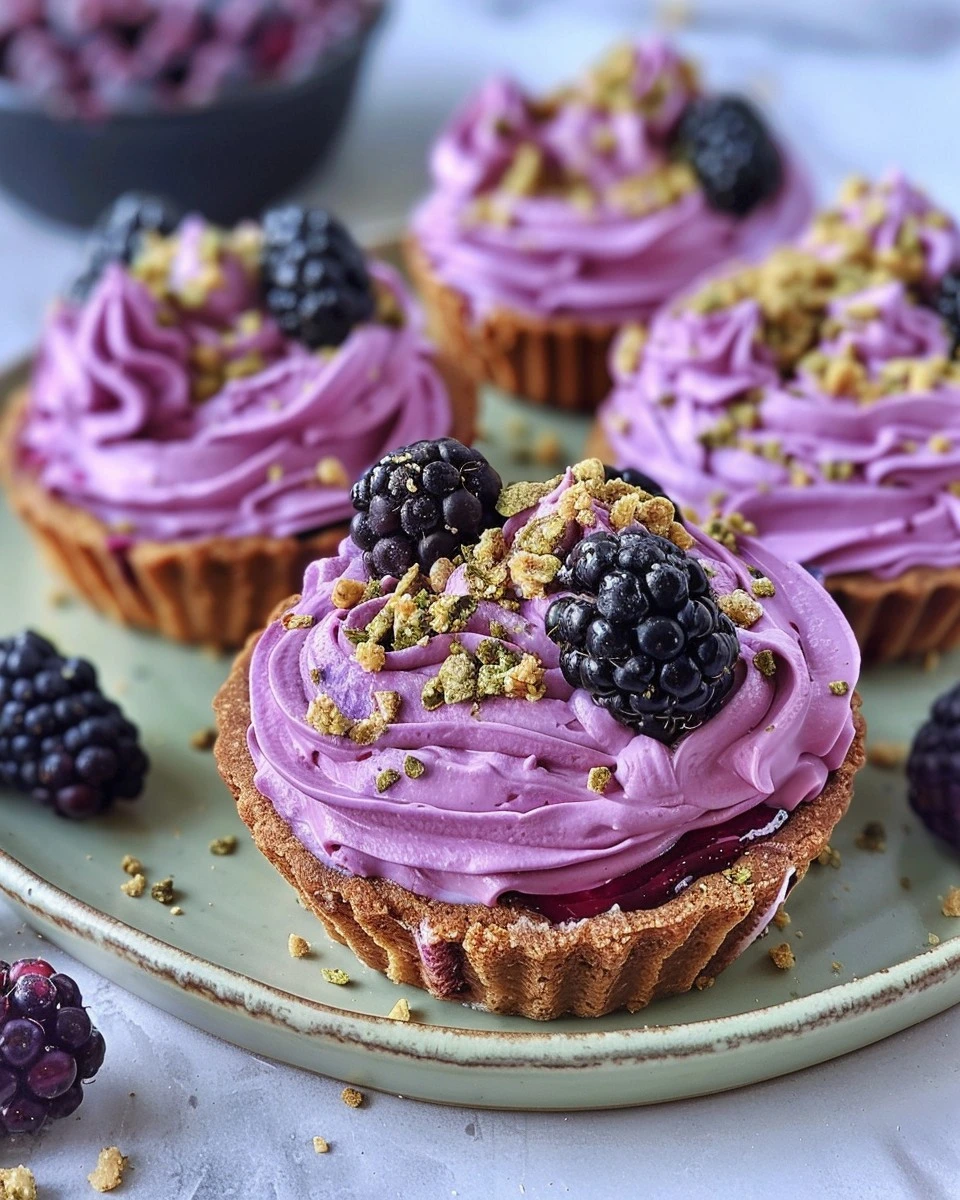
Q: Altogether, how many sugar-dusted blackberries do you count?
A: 0